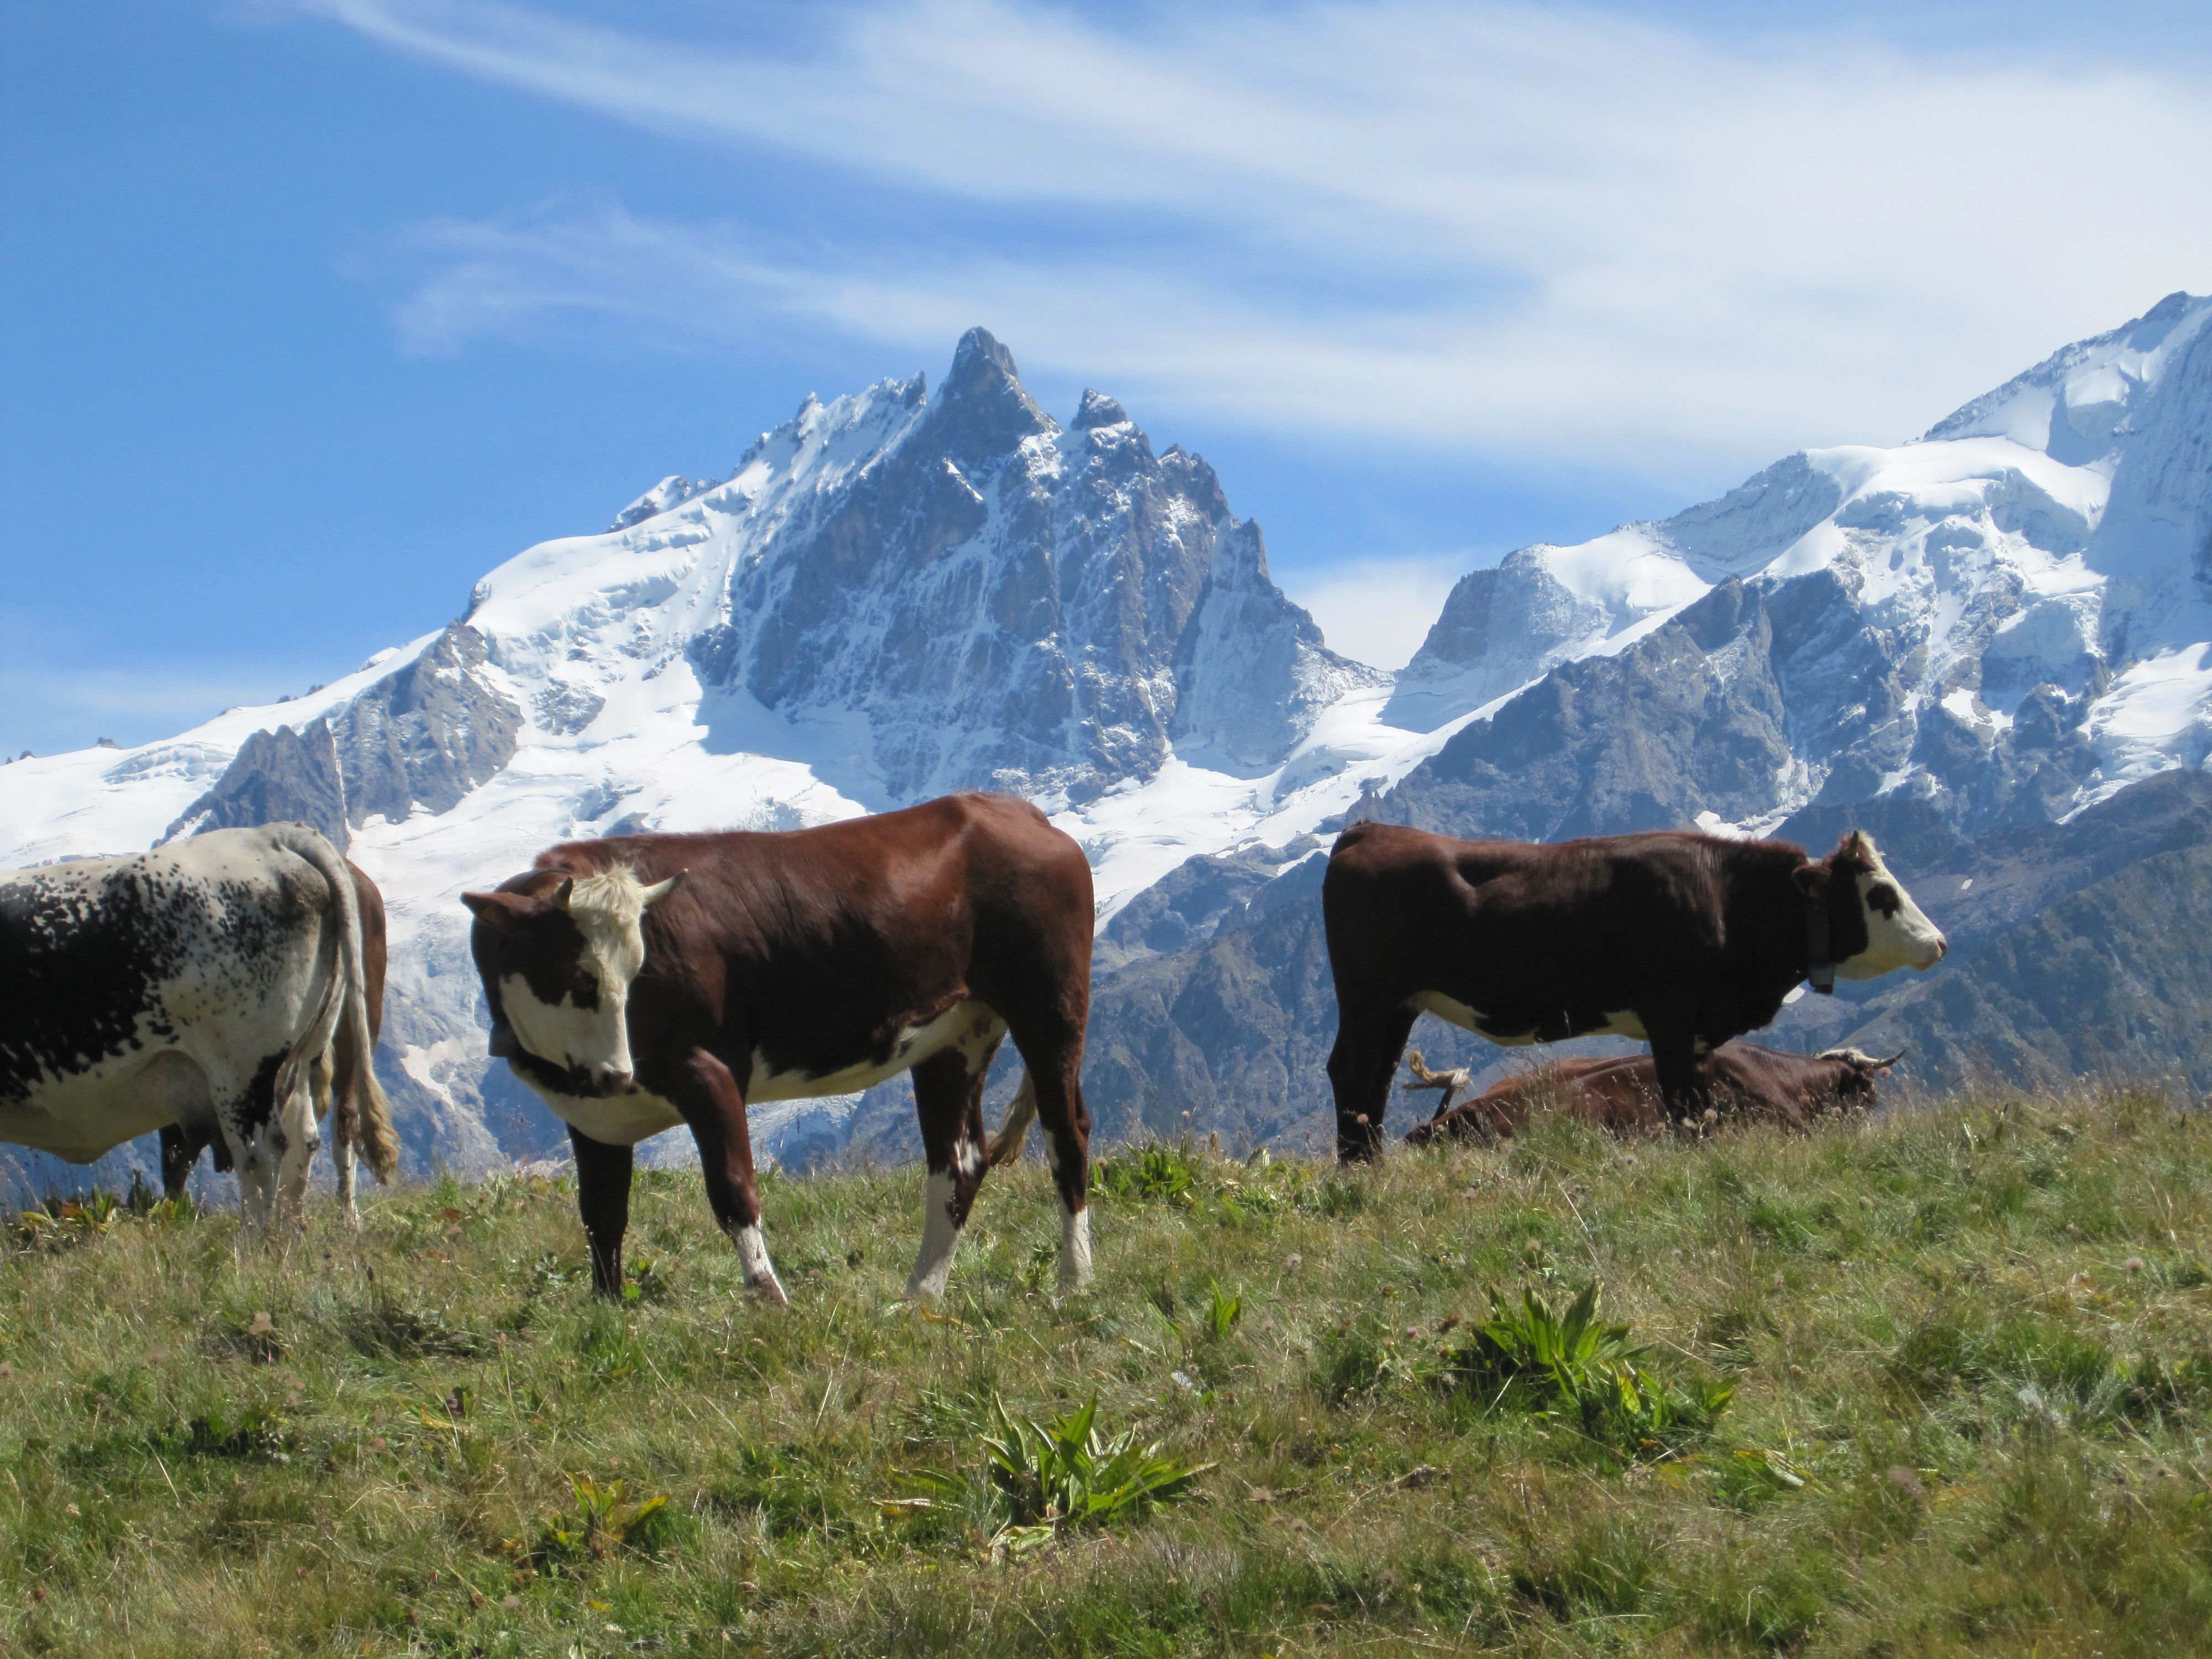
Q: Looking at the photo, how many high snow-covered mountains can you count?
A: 2